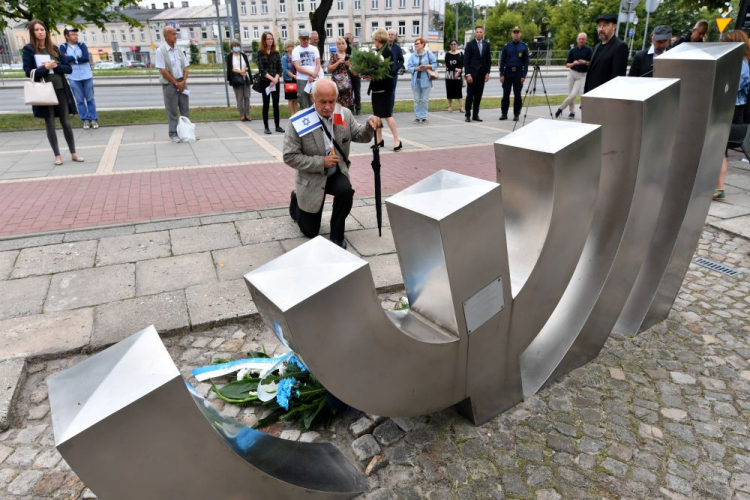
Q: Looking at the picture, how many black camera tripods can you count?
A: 1